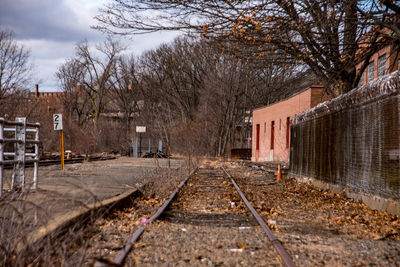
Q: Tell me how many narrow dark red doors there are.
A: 3